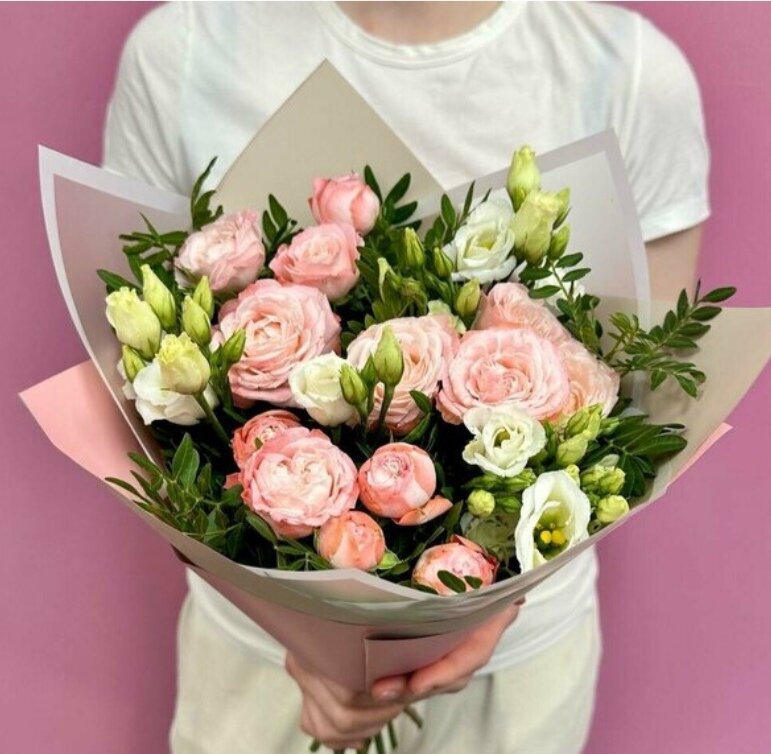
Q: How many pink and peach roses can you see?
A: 13